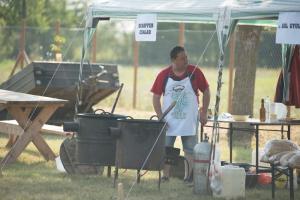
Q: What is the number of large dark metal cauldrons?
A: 2